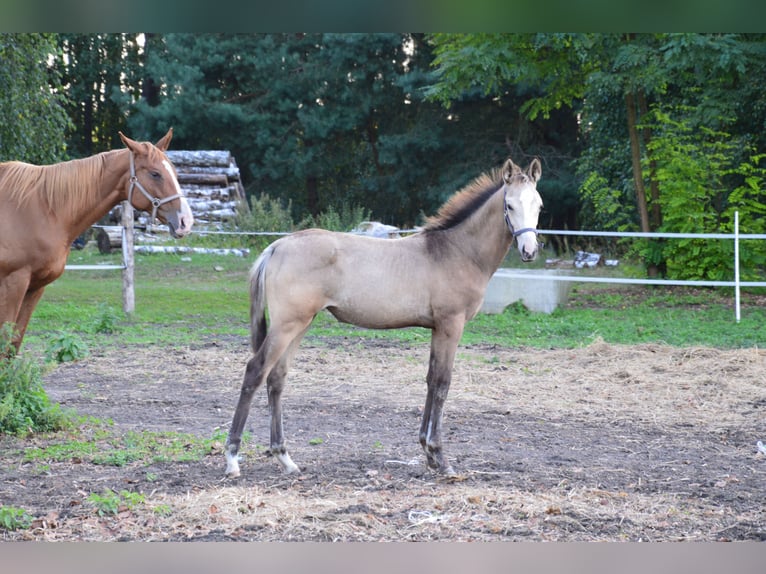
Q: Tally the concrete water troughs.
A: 1